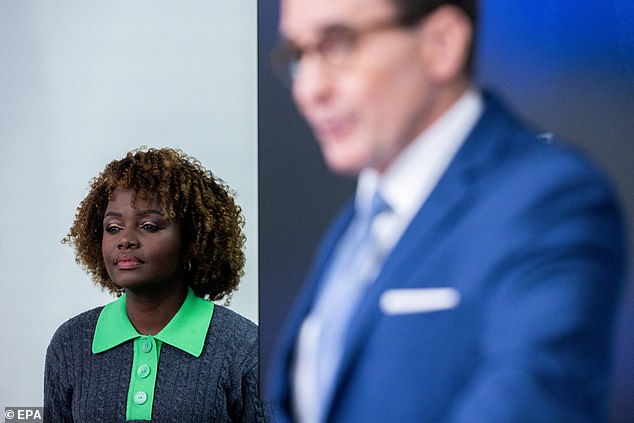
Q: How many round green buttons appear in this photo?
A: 3